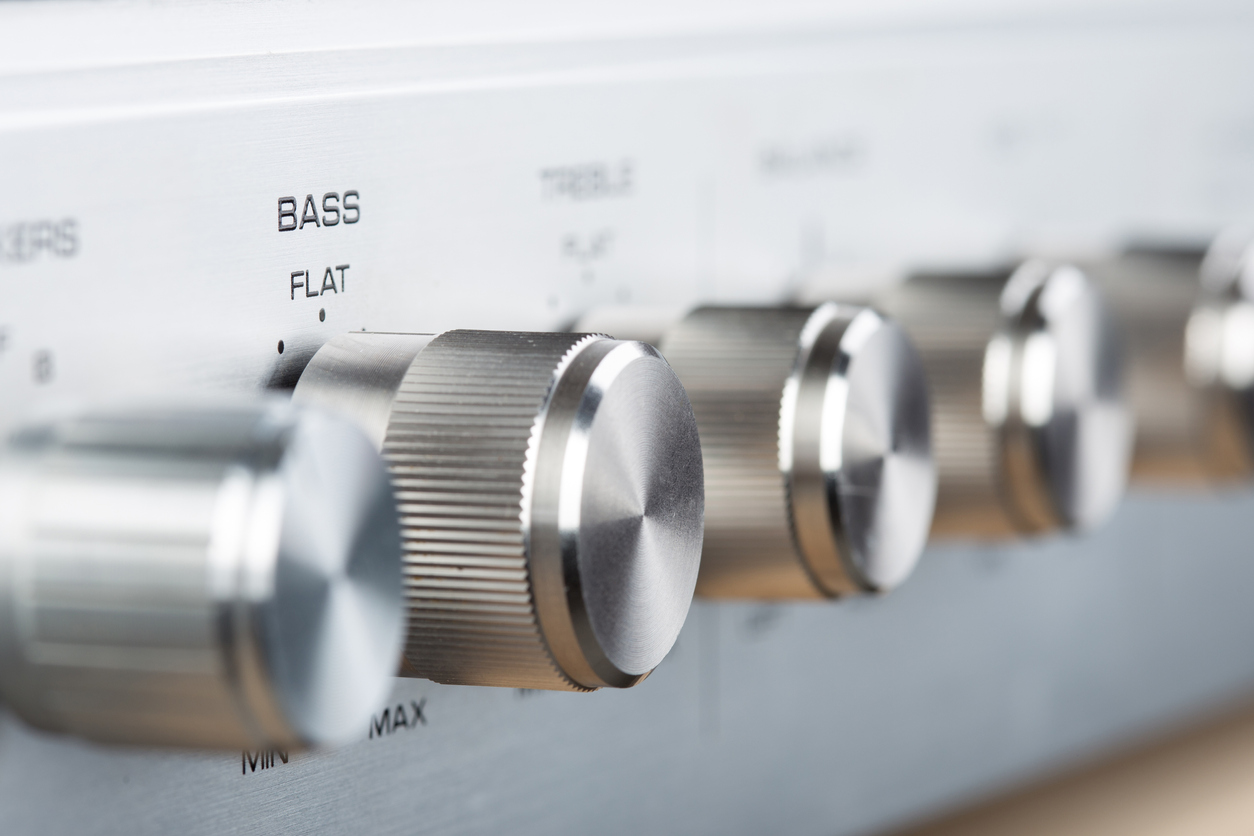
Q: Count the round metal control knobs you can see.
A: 5